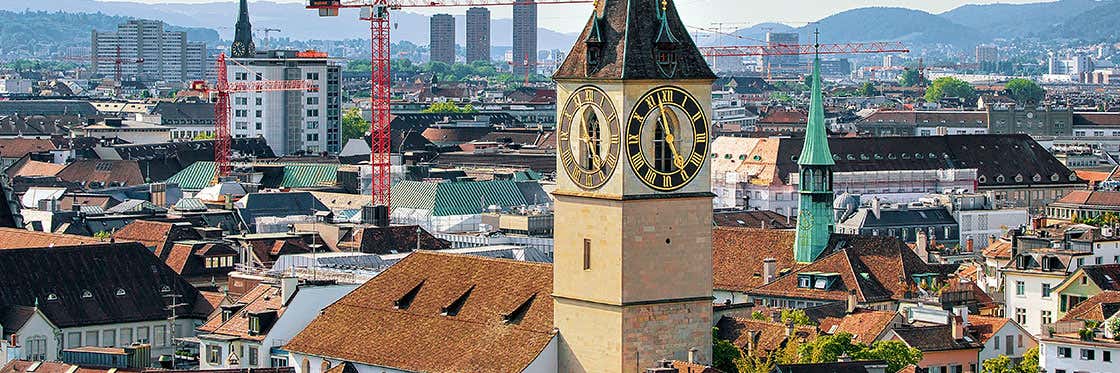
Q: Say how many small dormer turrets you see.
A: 2